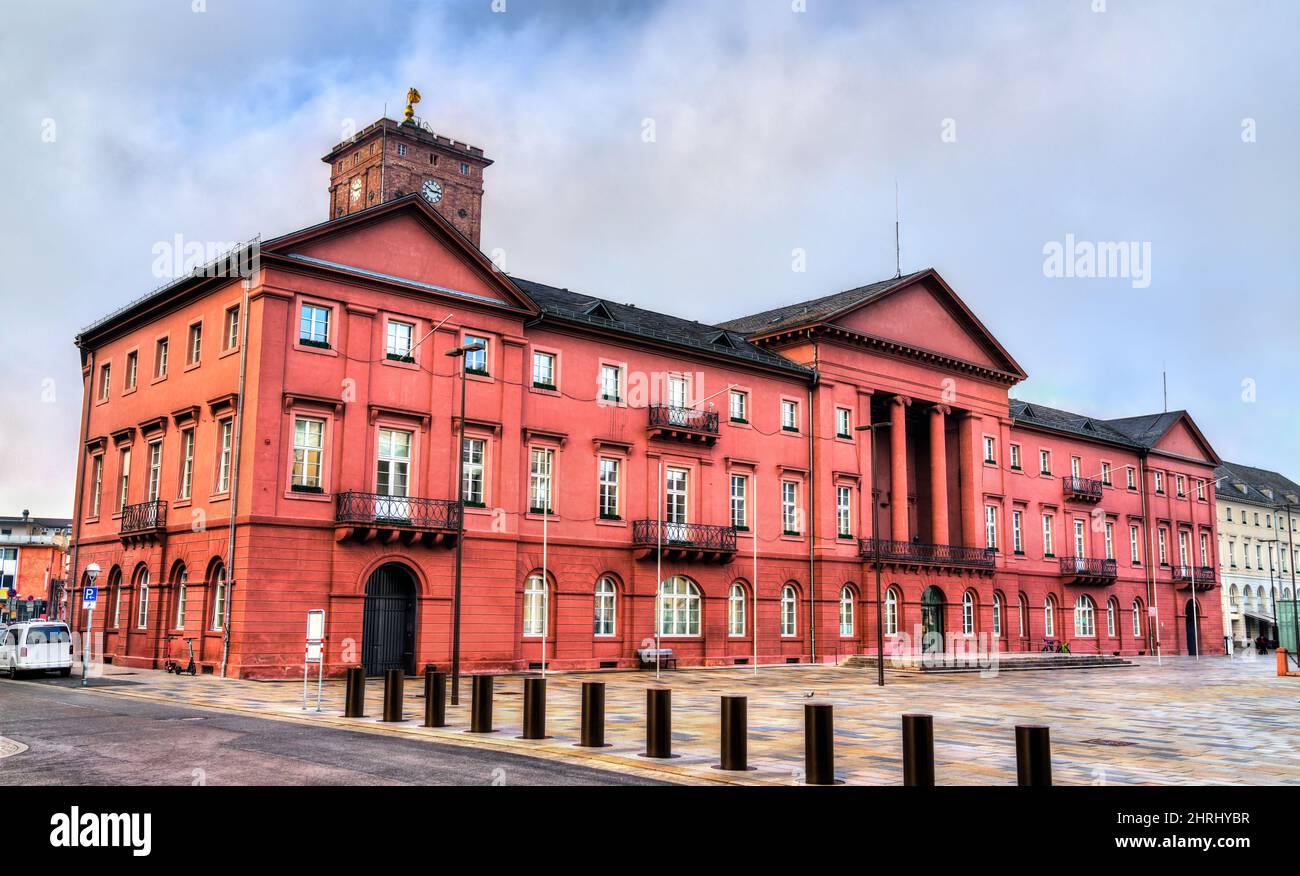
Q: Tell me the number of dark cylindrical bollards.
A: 11